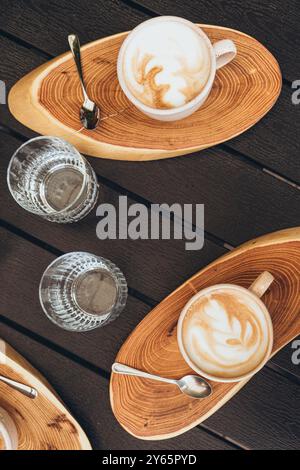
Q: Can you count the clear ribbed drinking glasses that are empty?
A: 2